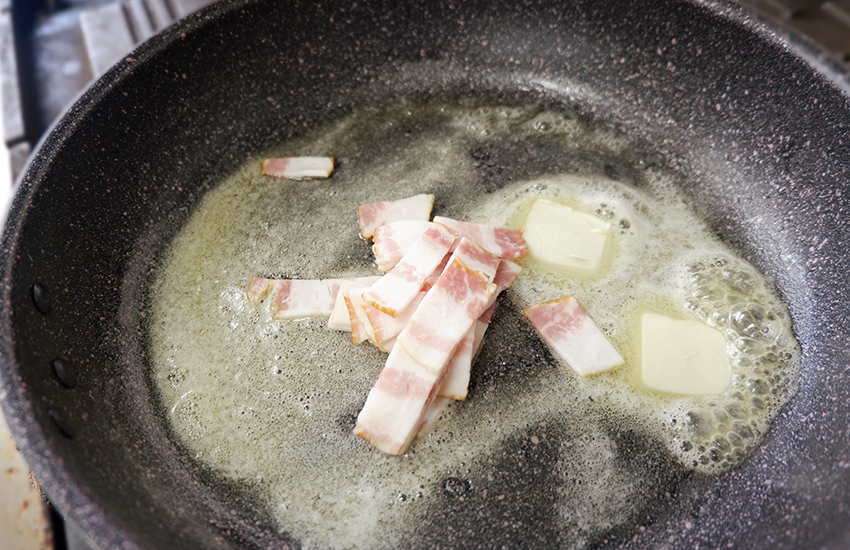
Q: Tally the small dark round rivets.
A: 3